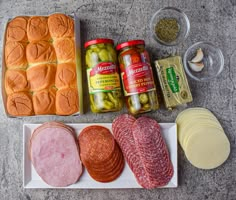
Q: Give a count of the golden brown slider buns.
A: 12